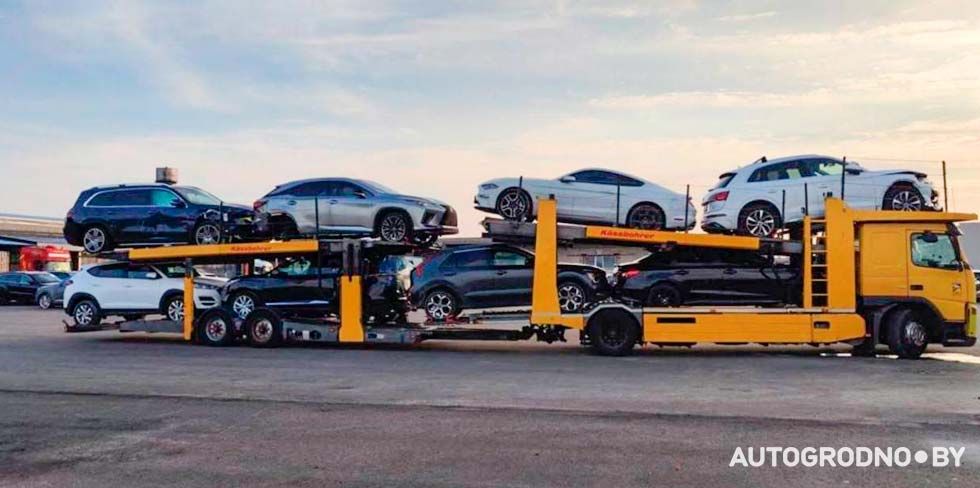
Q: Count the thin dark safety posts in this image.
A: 9